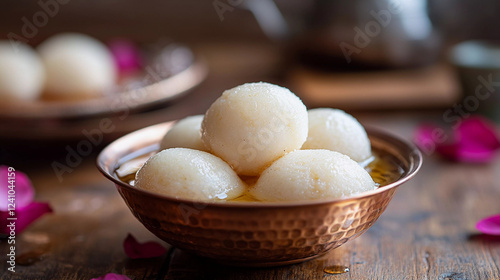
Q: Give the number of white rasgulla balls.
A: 7